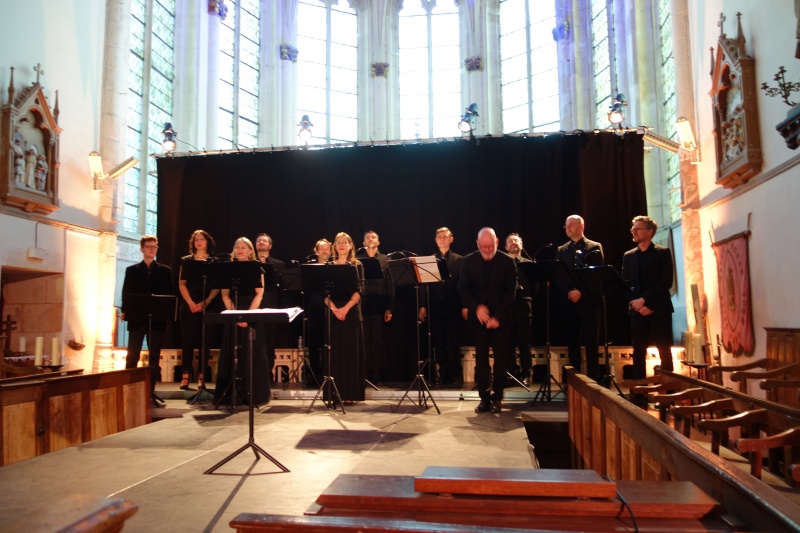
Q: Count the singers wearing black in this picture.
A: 12